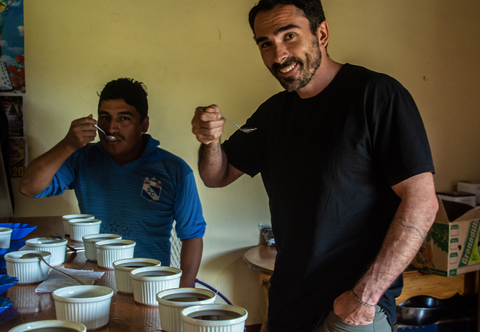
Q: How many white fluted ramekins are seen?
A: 13